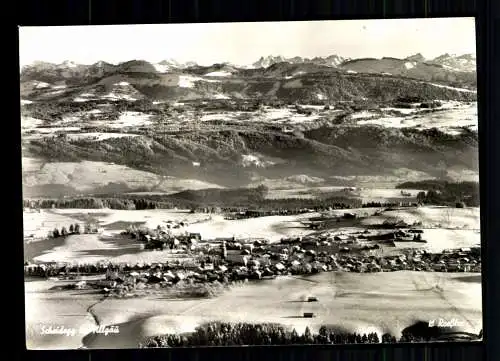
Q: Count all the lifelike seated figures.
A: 0